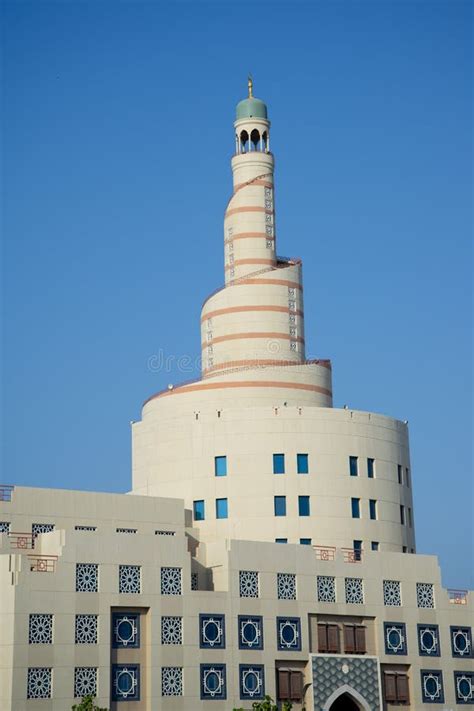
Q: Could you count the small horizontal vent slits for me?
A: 3